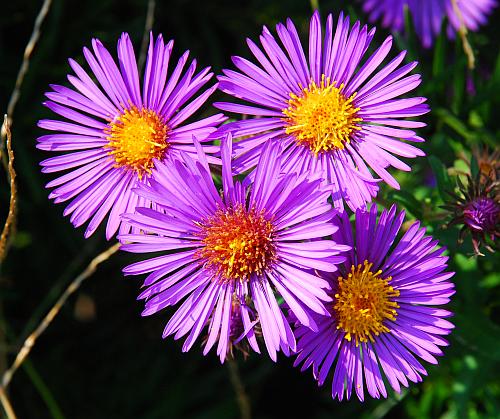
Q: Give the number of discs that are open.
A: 4